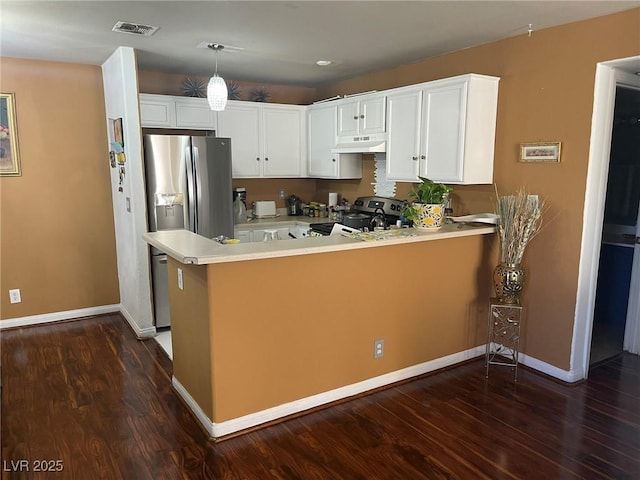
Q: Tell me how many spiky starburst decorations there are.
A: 3